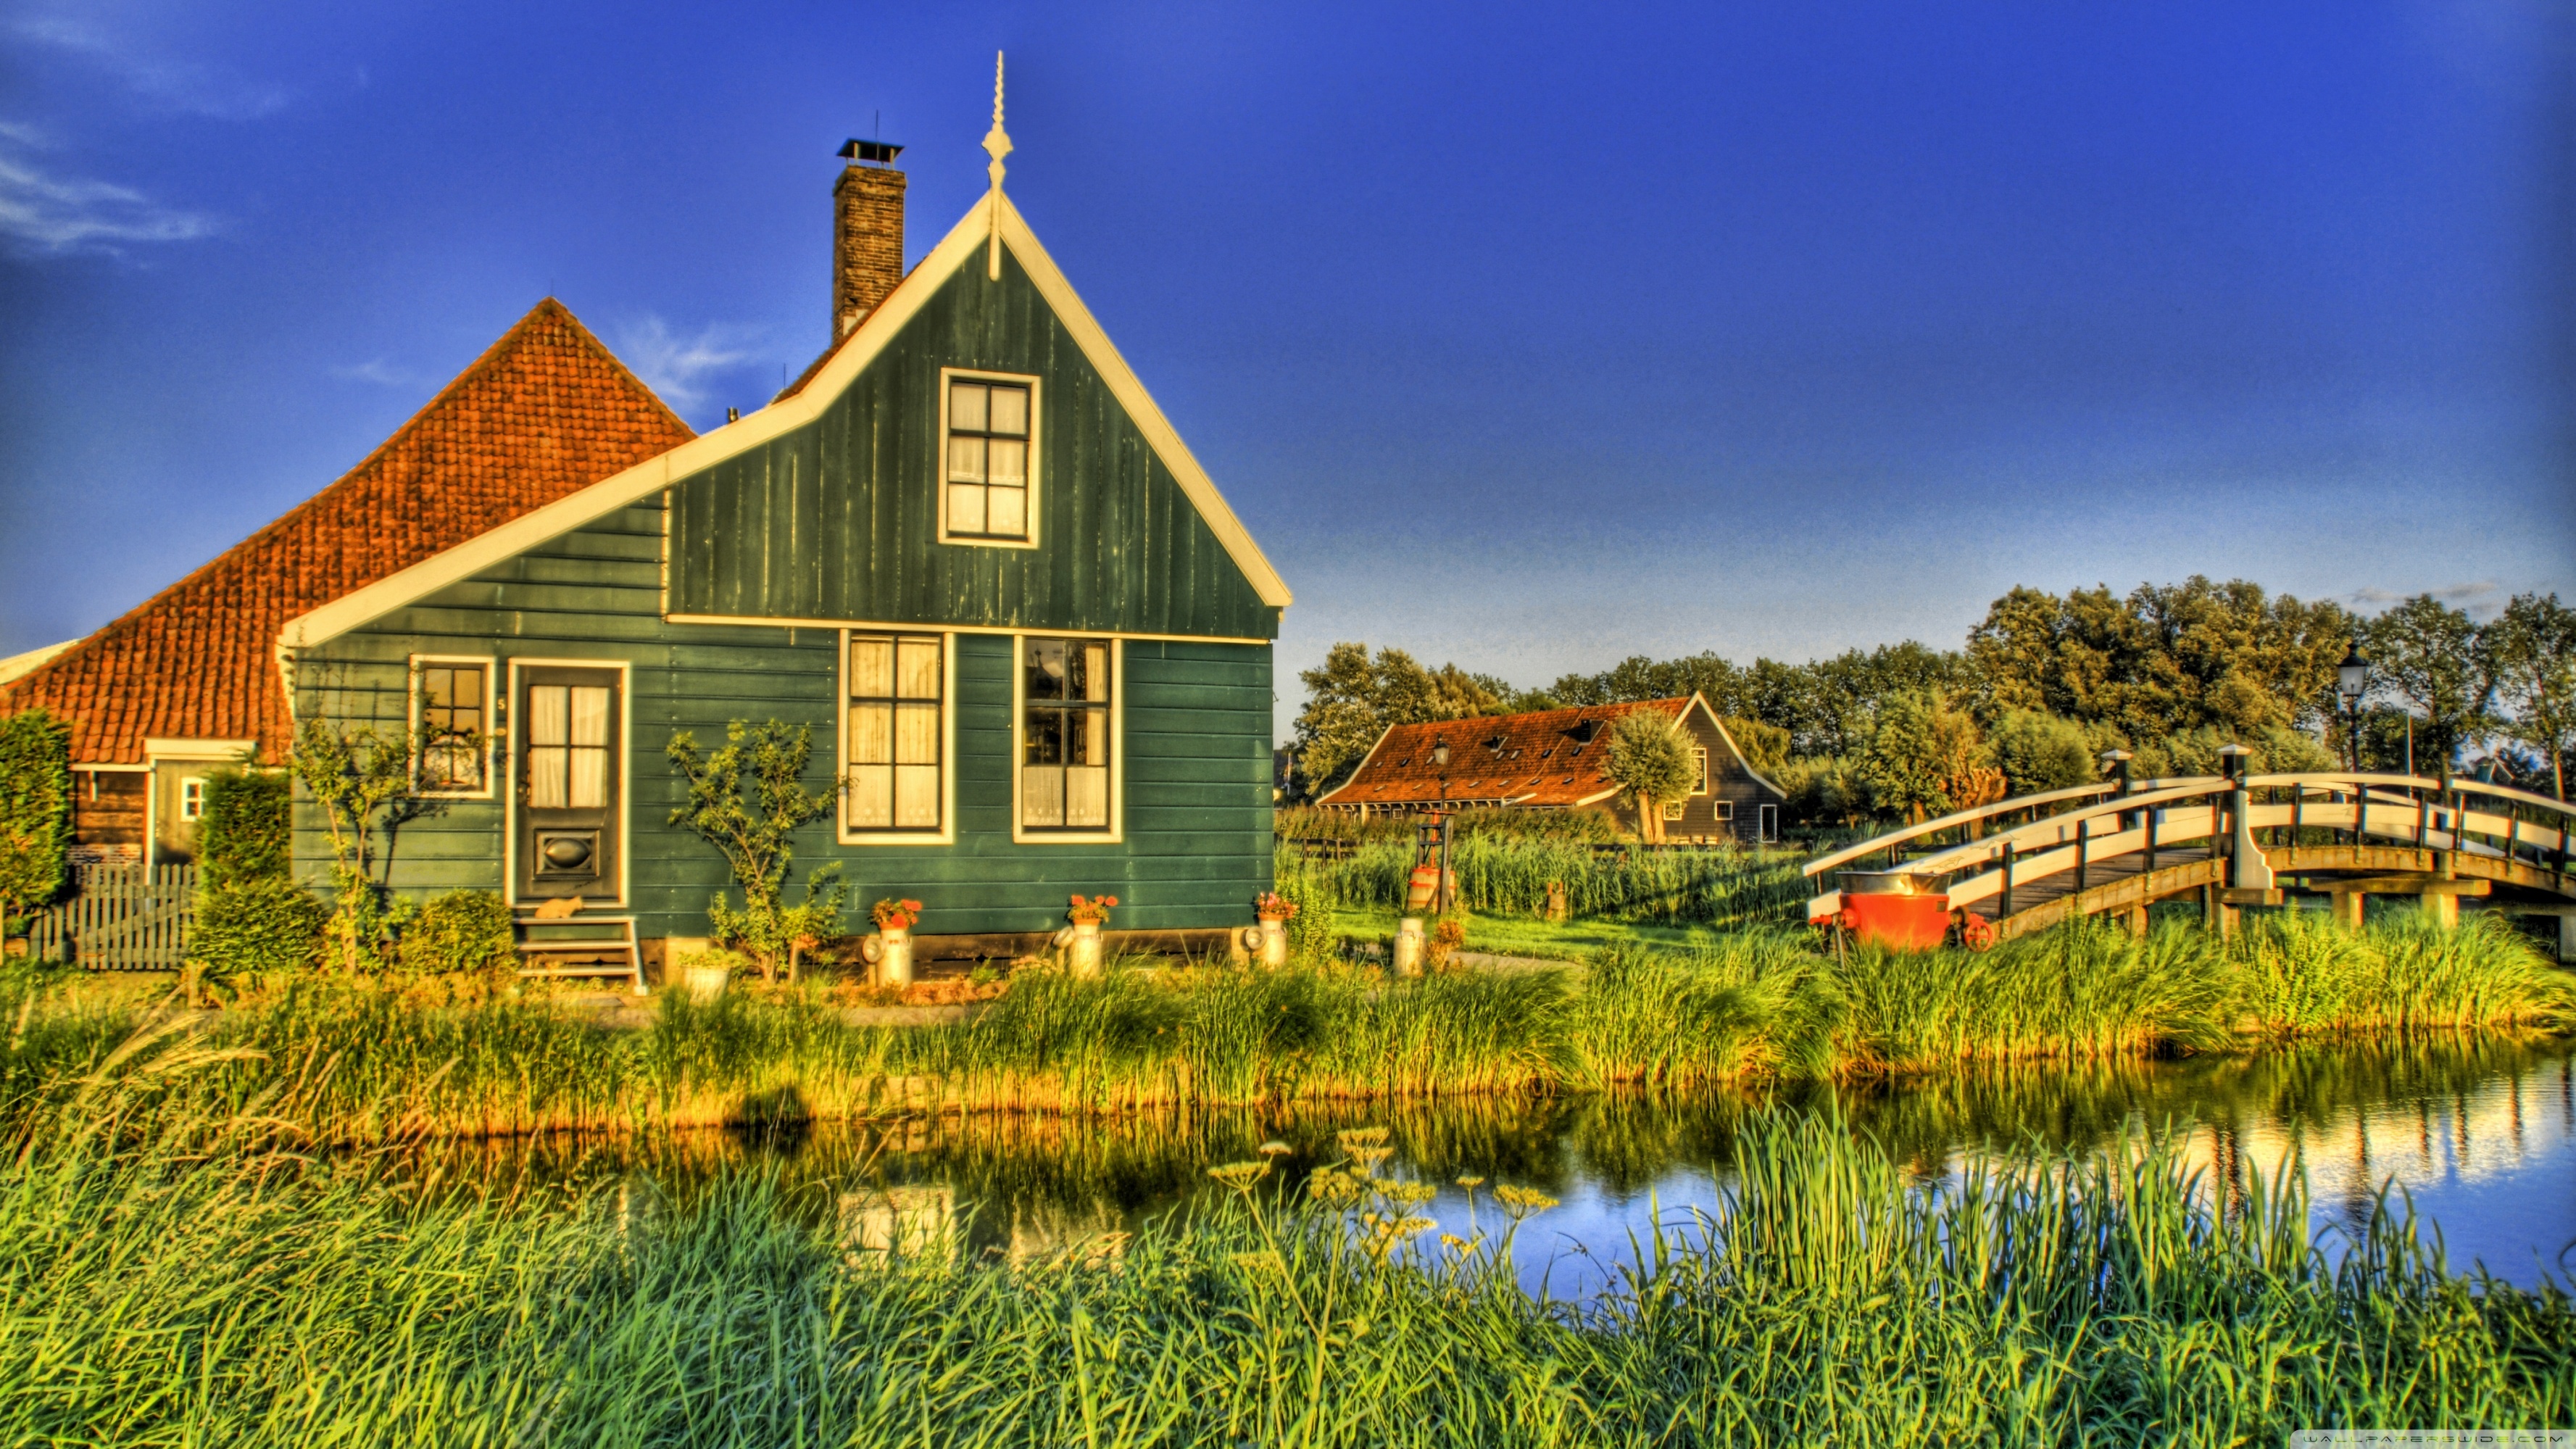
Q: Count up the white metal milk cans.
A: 4